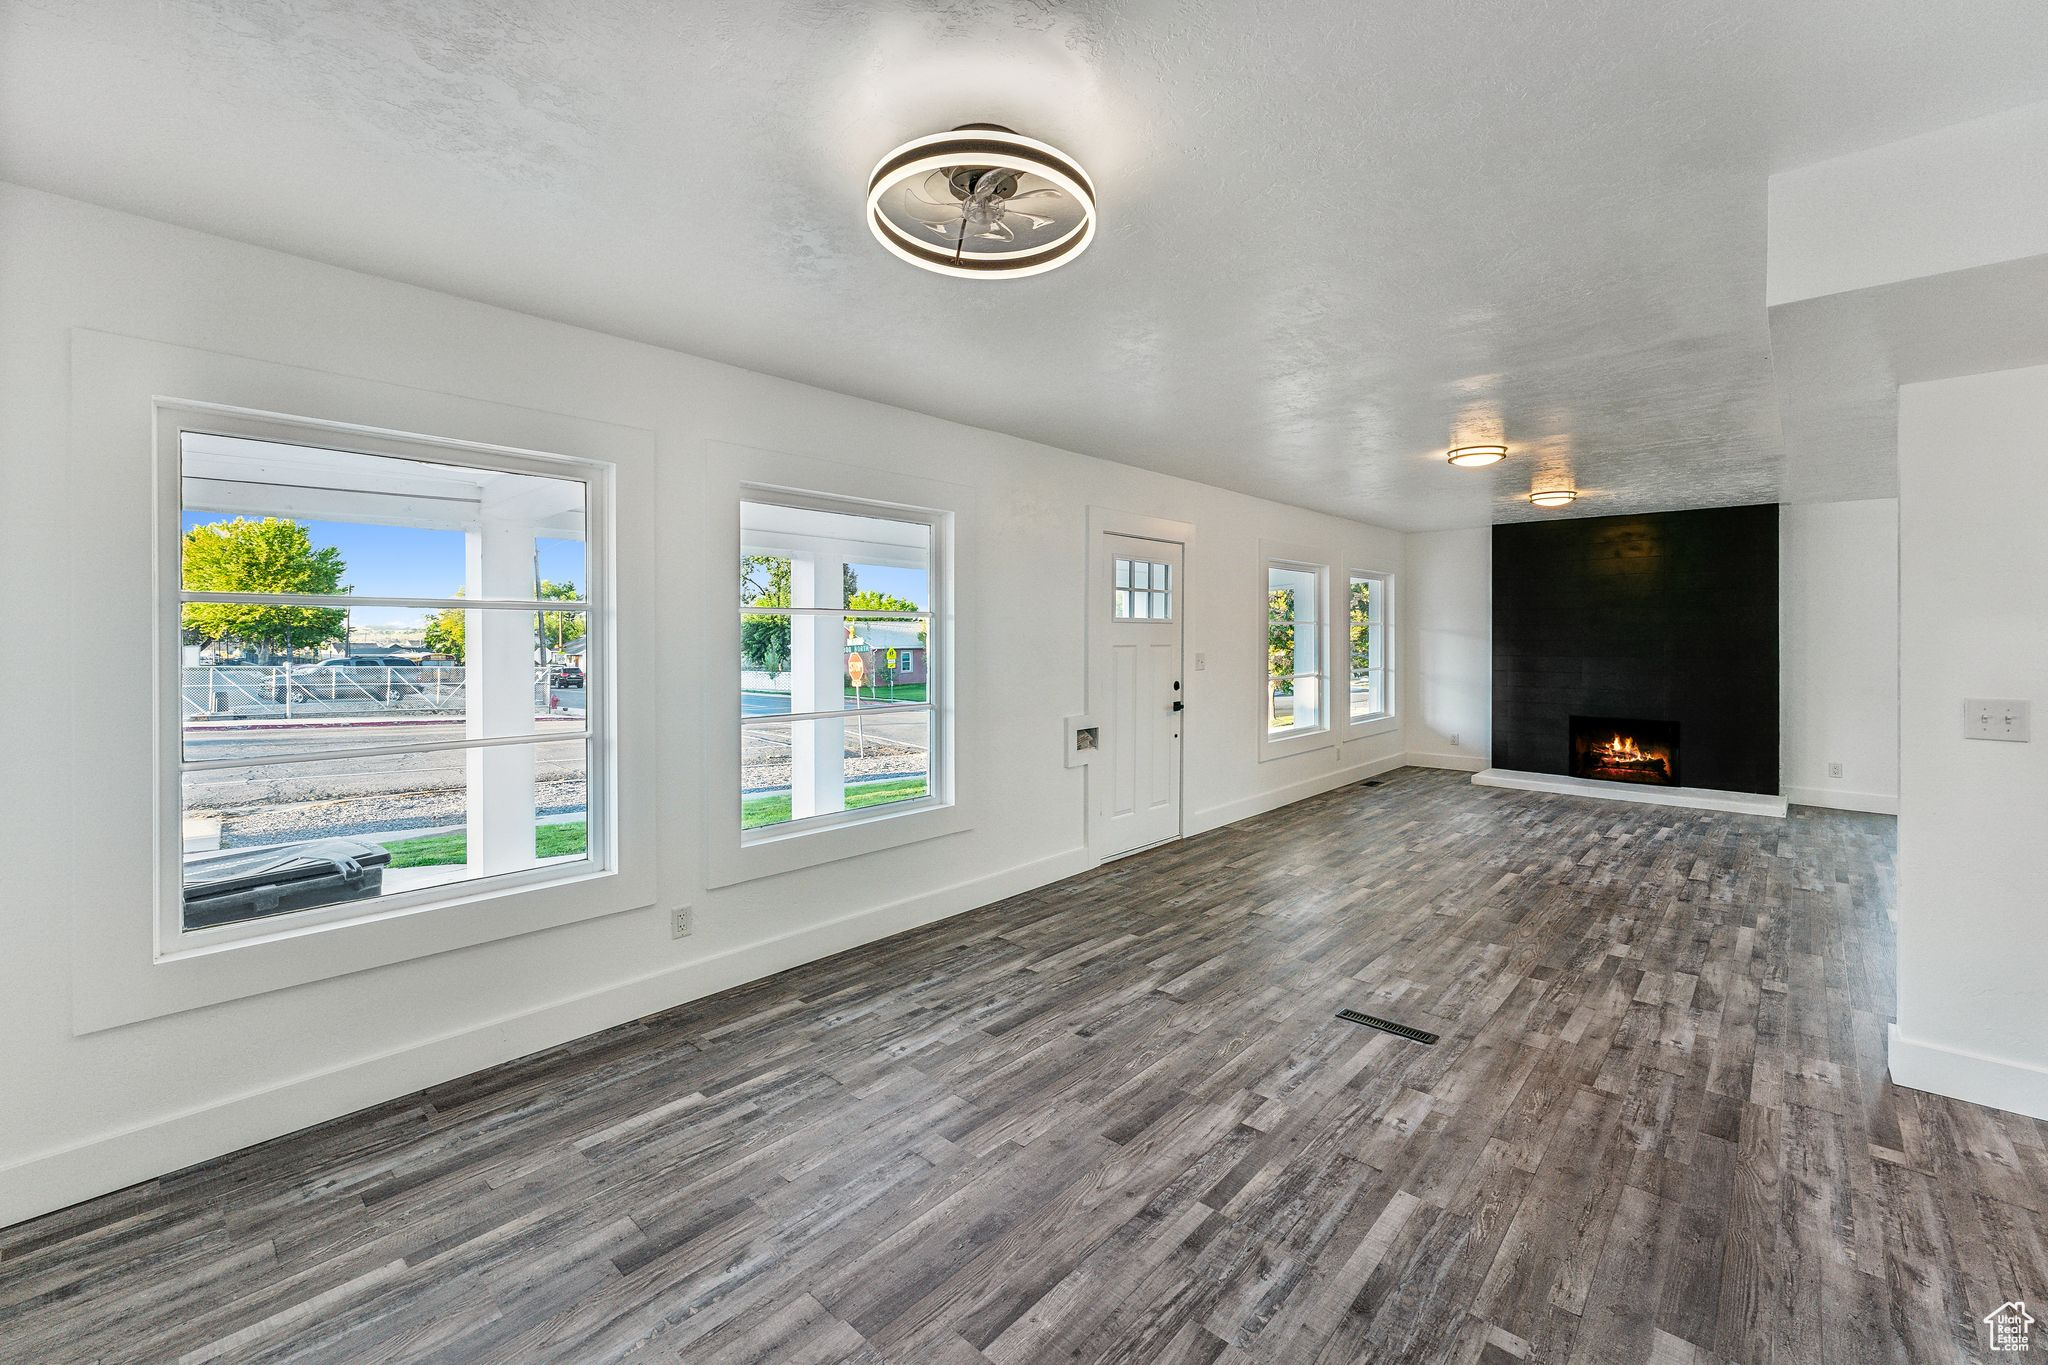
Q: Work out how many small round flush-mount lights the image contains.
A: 2